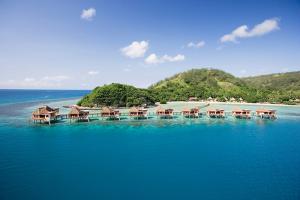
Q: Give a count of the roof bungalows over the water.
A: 9